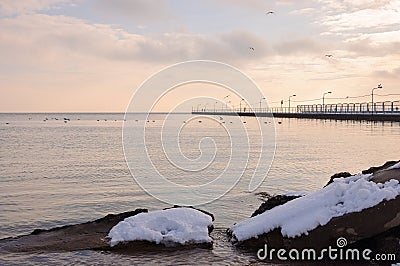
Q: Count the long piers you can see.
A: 1